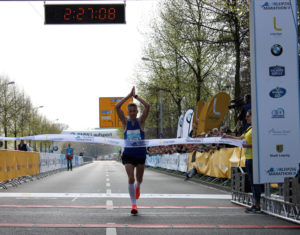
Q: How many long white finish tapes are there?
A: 1